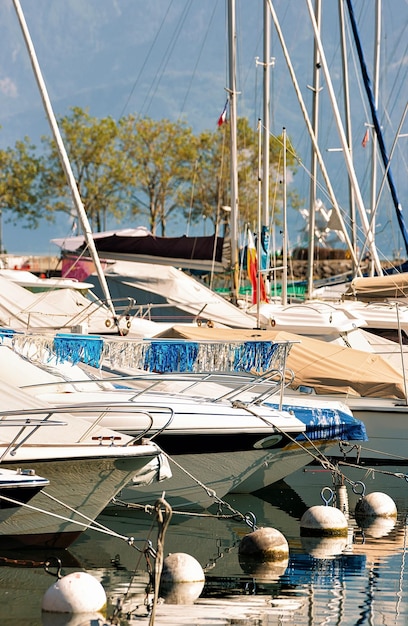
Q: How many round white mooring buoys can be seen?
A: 5